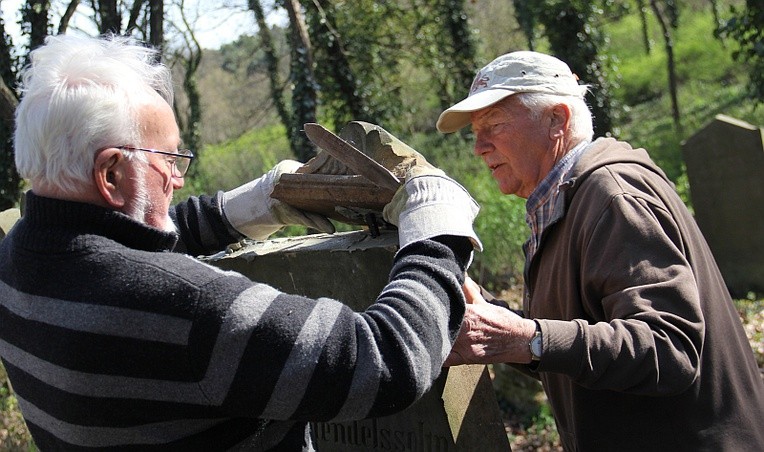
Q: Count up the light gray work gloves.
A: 2